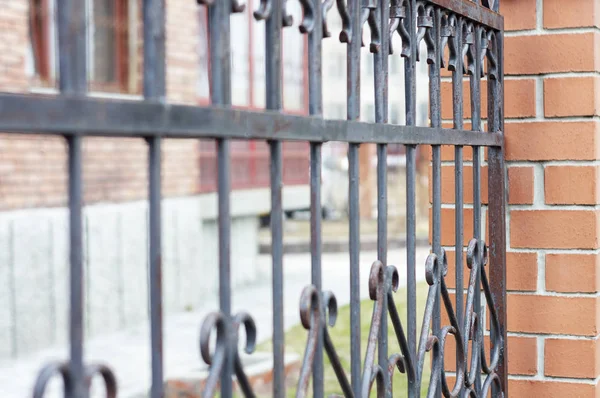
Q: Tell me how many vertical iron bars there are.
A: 12